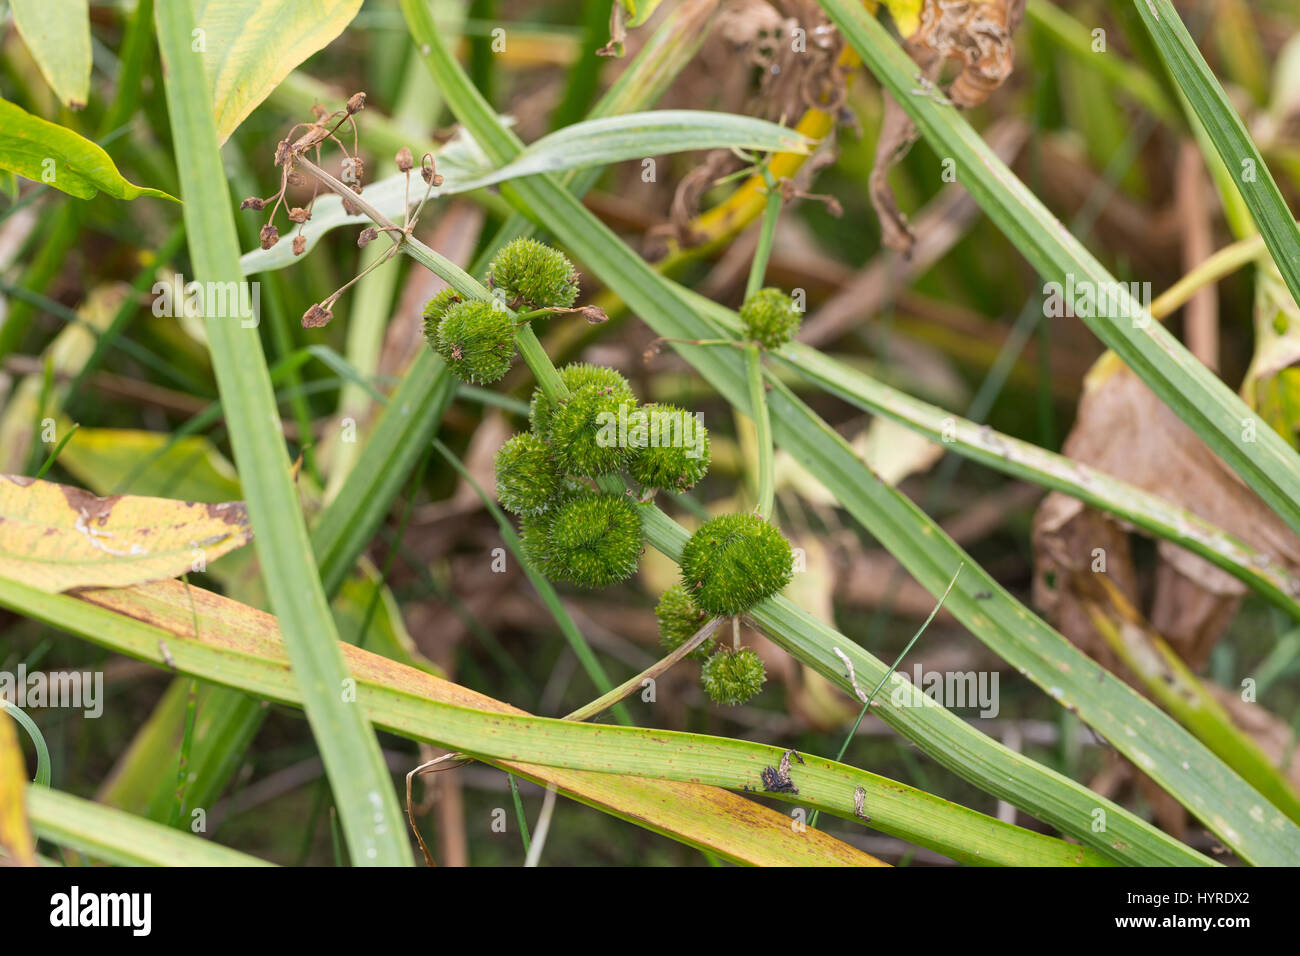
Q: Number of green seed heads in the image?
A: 13